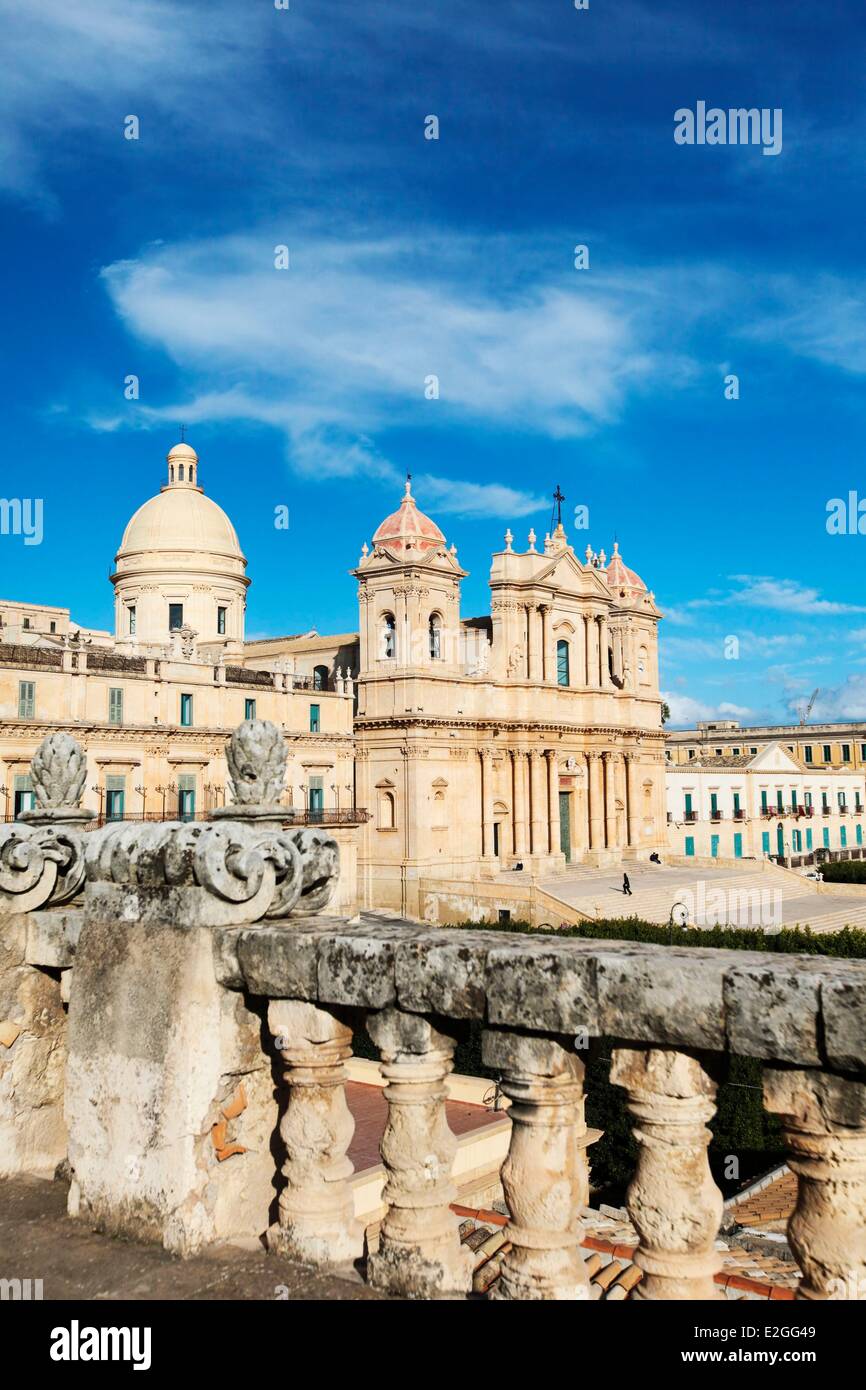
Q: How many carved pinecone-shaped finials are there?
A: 2